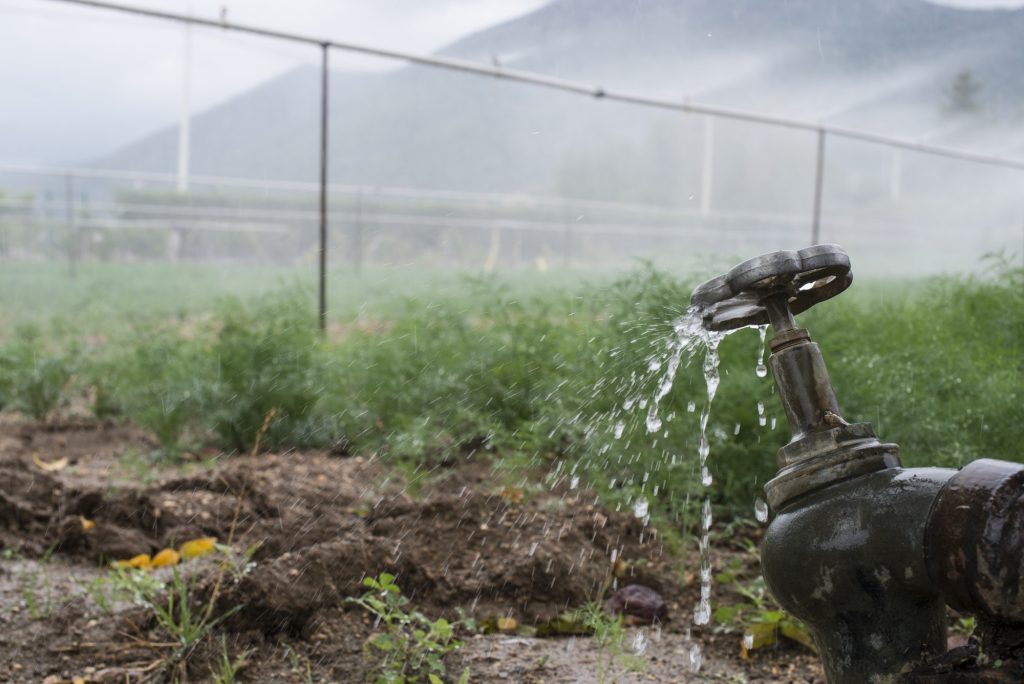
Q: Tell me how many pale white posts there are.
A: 3